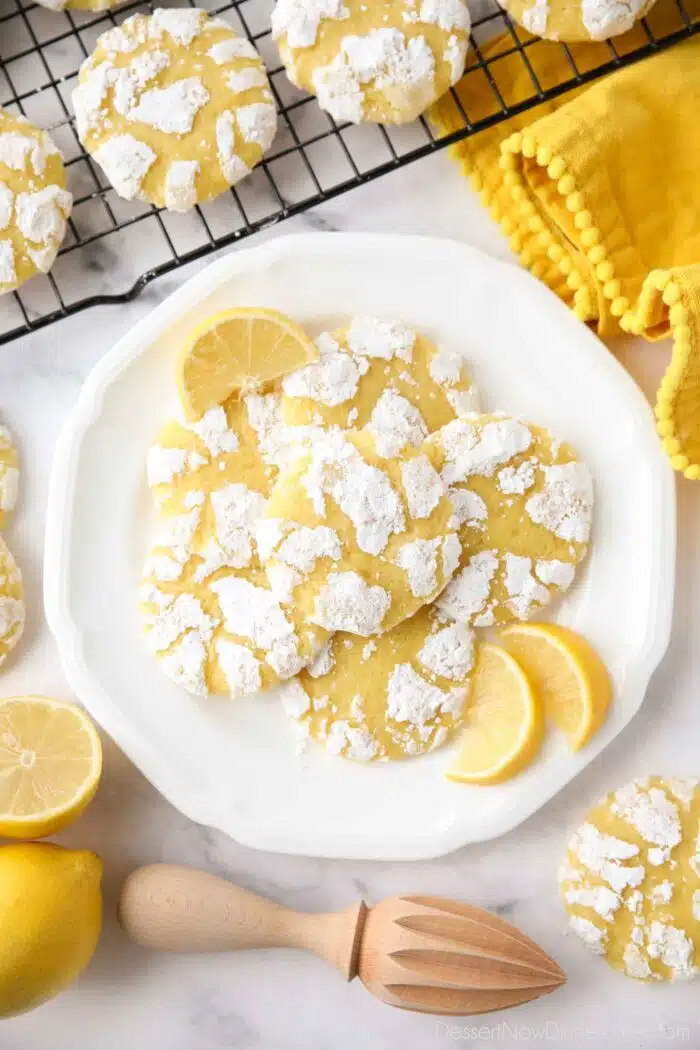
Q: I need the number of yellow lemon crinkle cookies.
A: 14